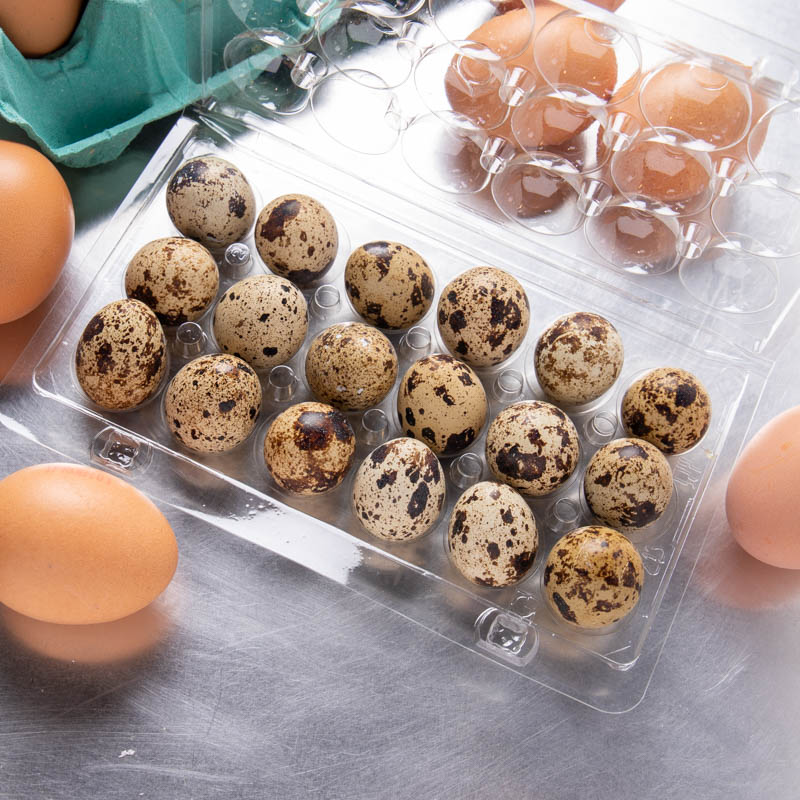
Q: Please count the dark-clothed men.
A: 0